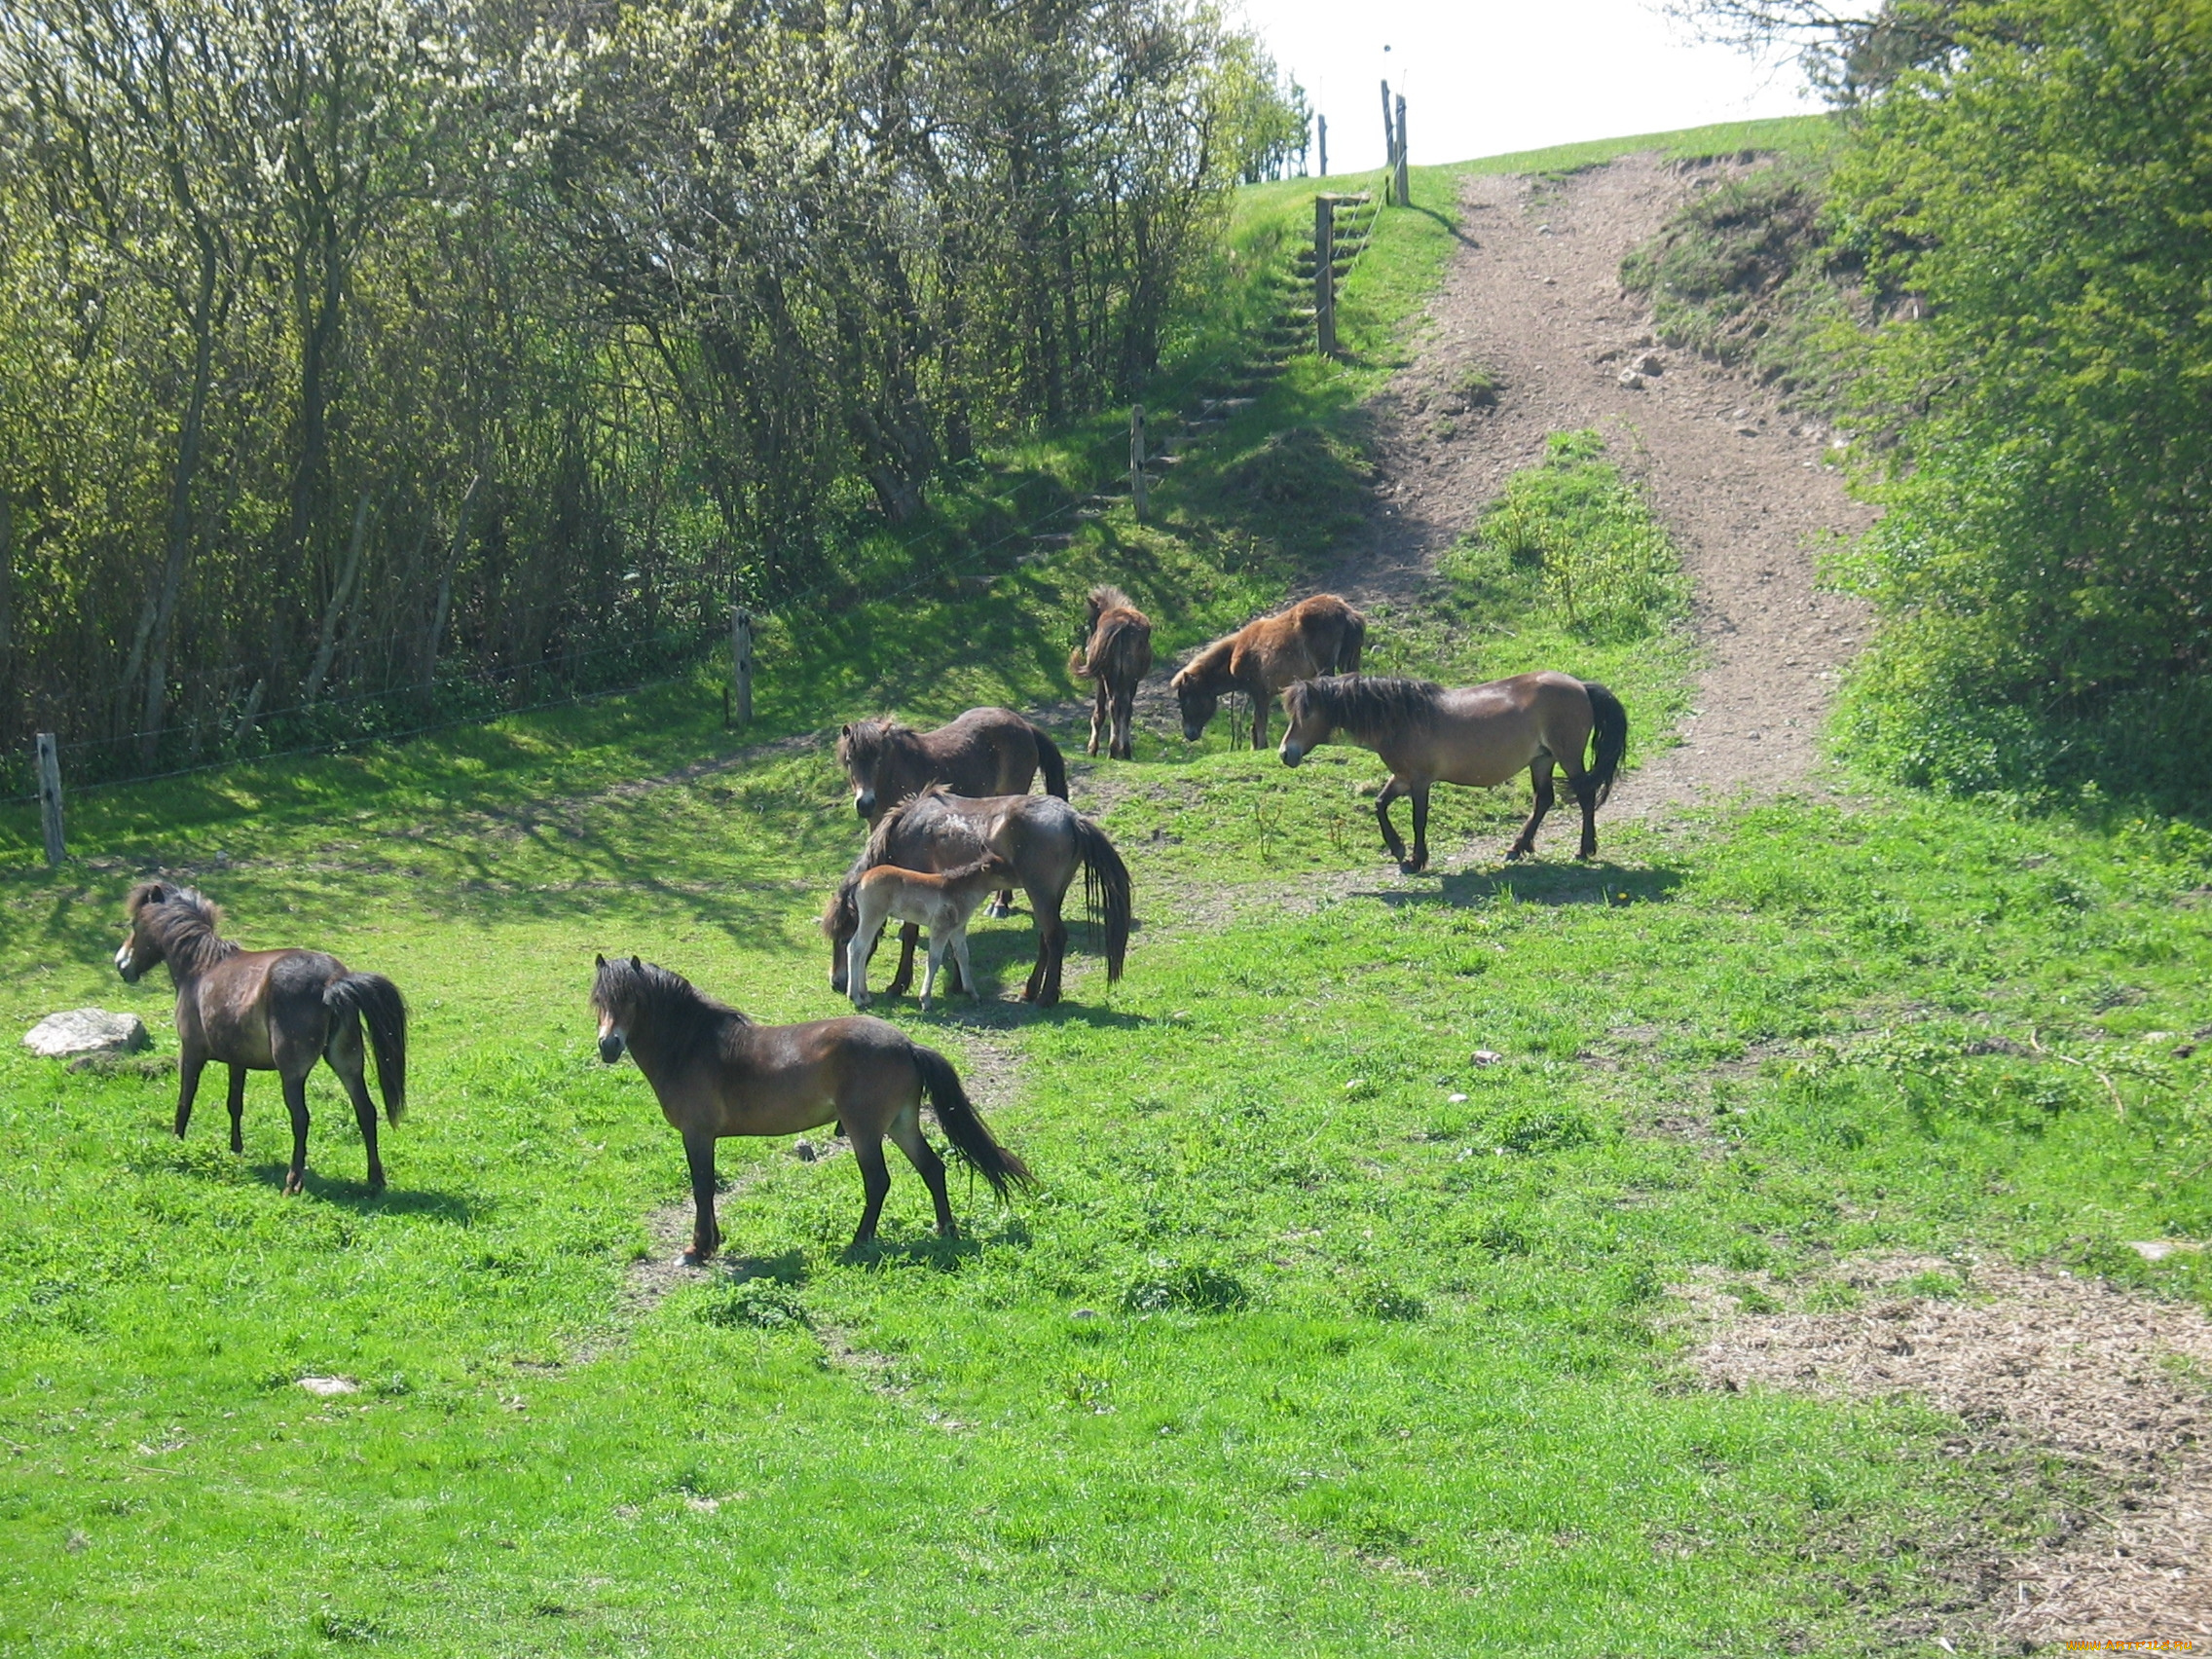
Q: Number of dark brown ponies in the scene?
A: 5